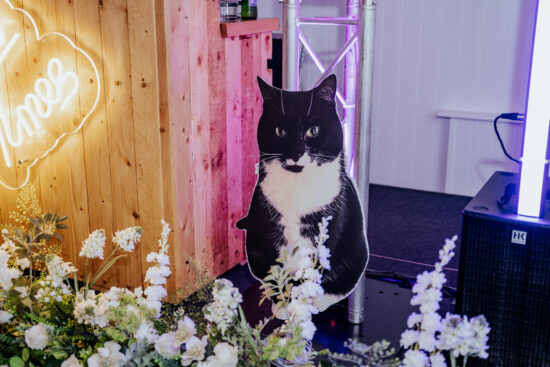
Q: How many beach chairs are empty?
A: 0